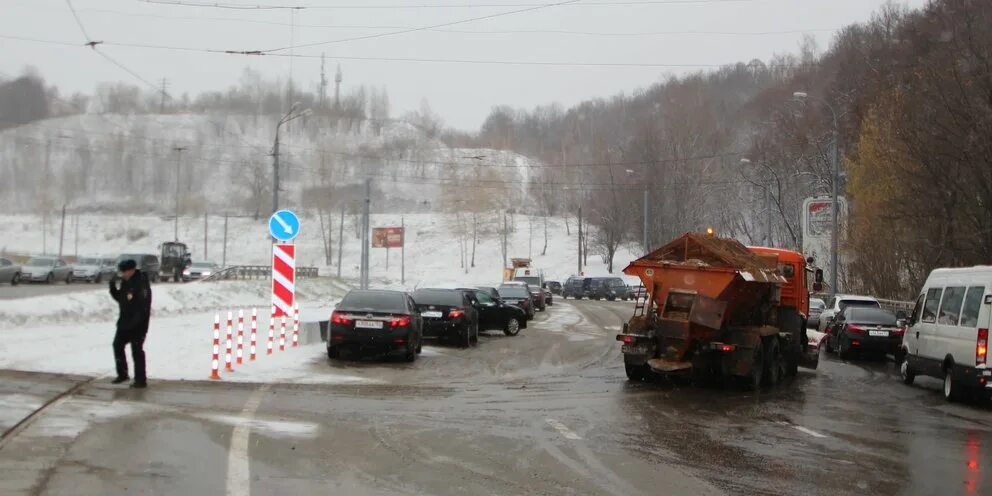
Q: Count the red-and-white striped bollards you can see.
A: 7